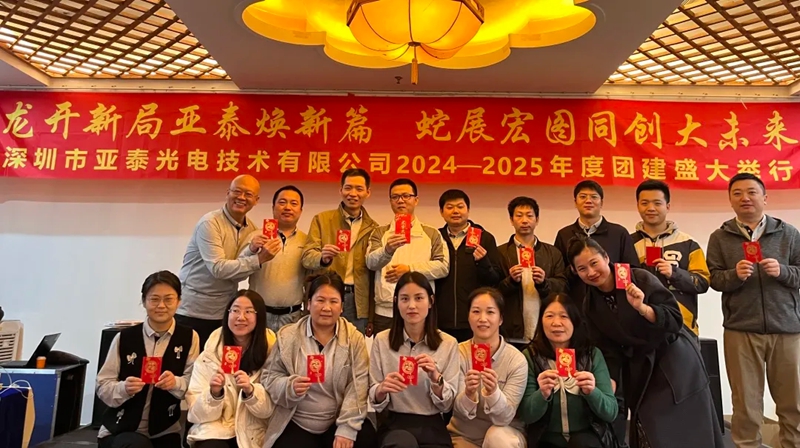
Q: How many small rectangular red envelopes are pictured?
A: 14